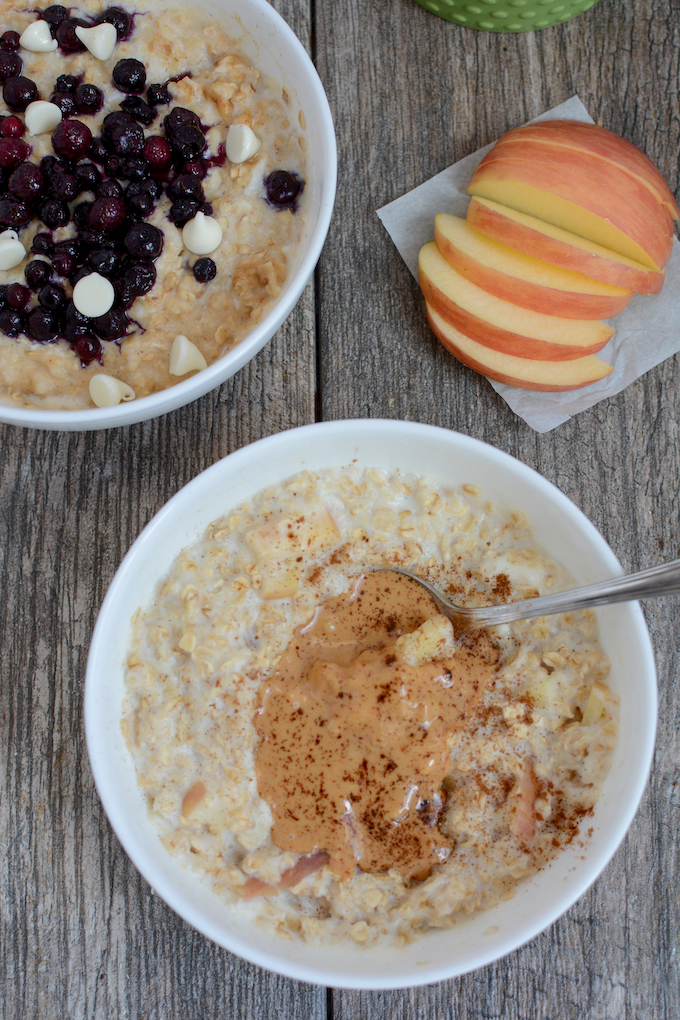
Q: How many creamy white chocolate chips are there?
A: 9